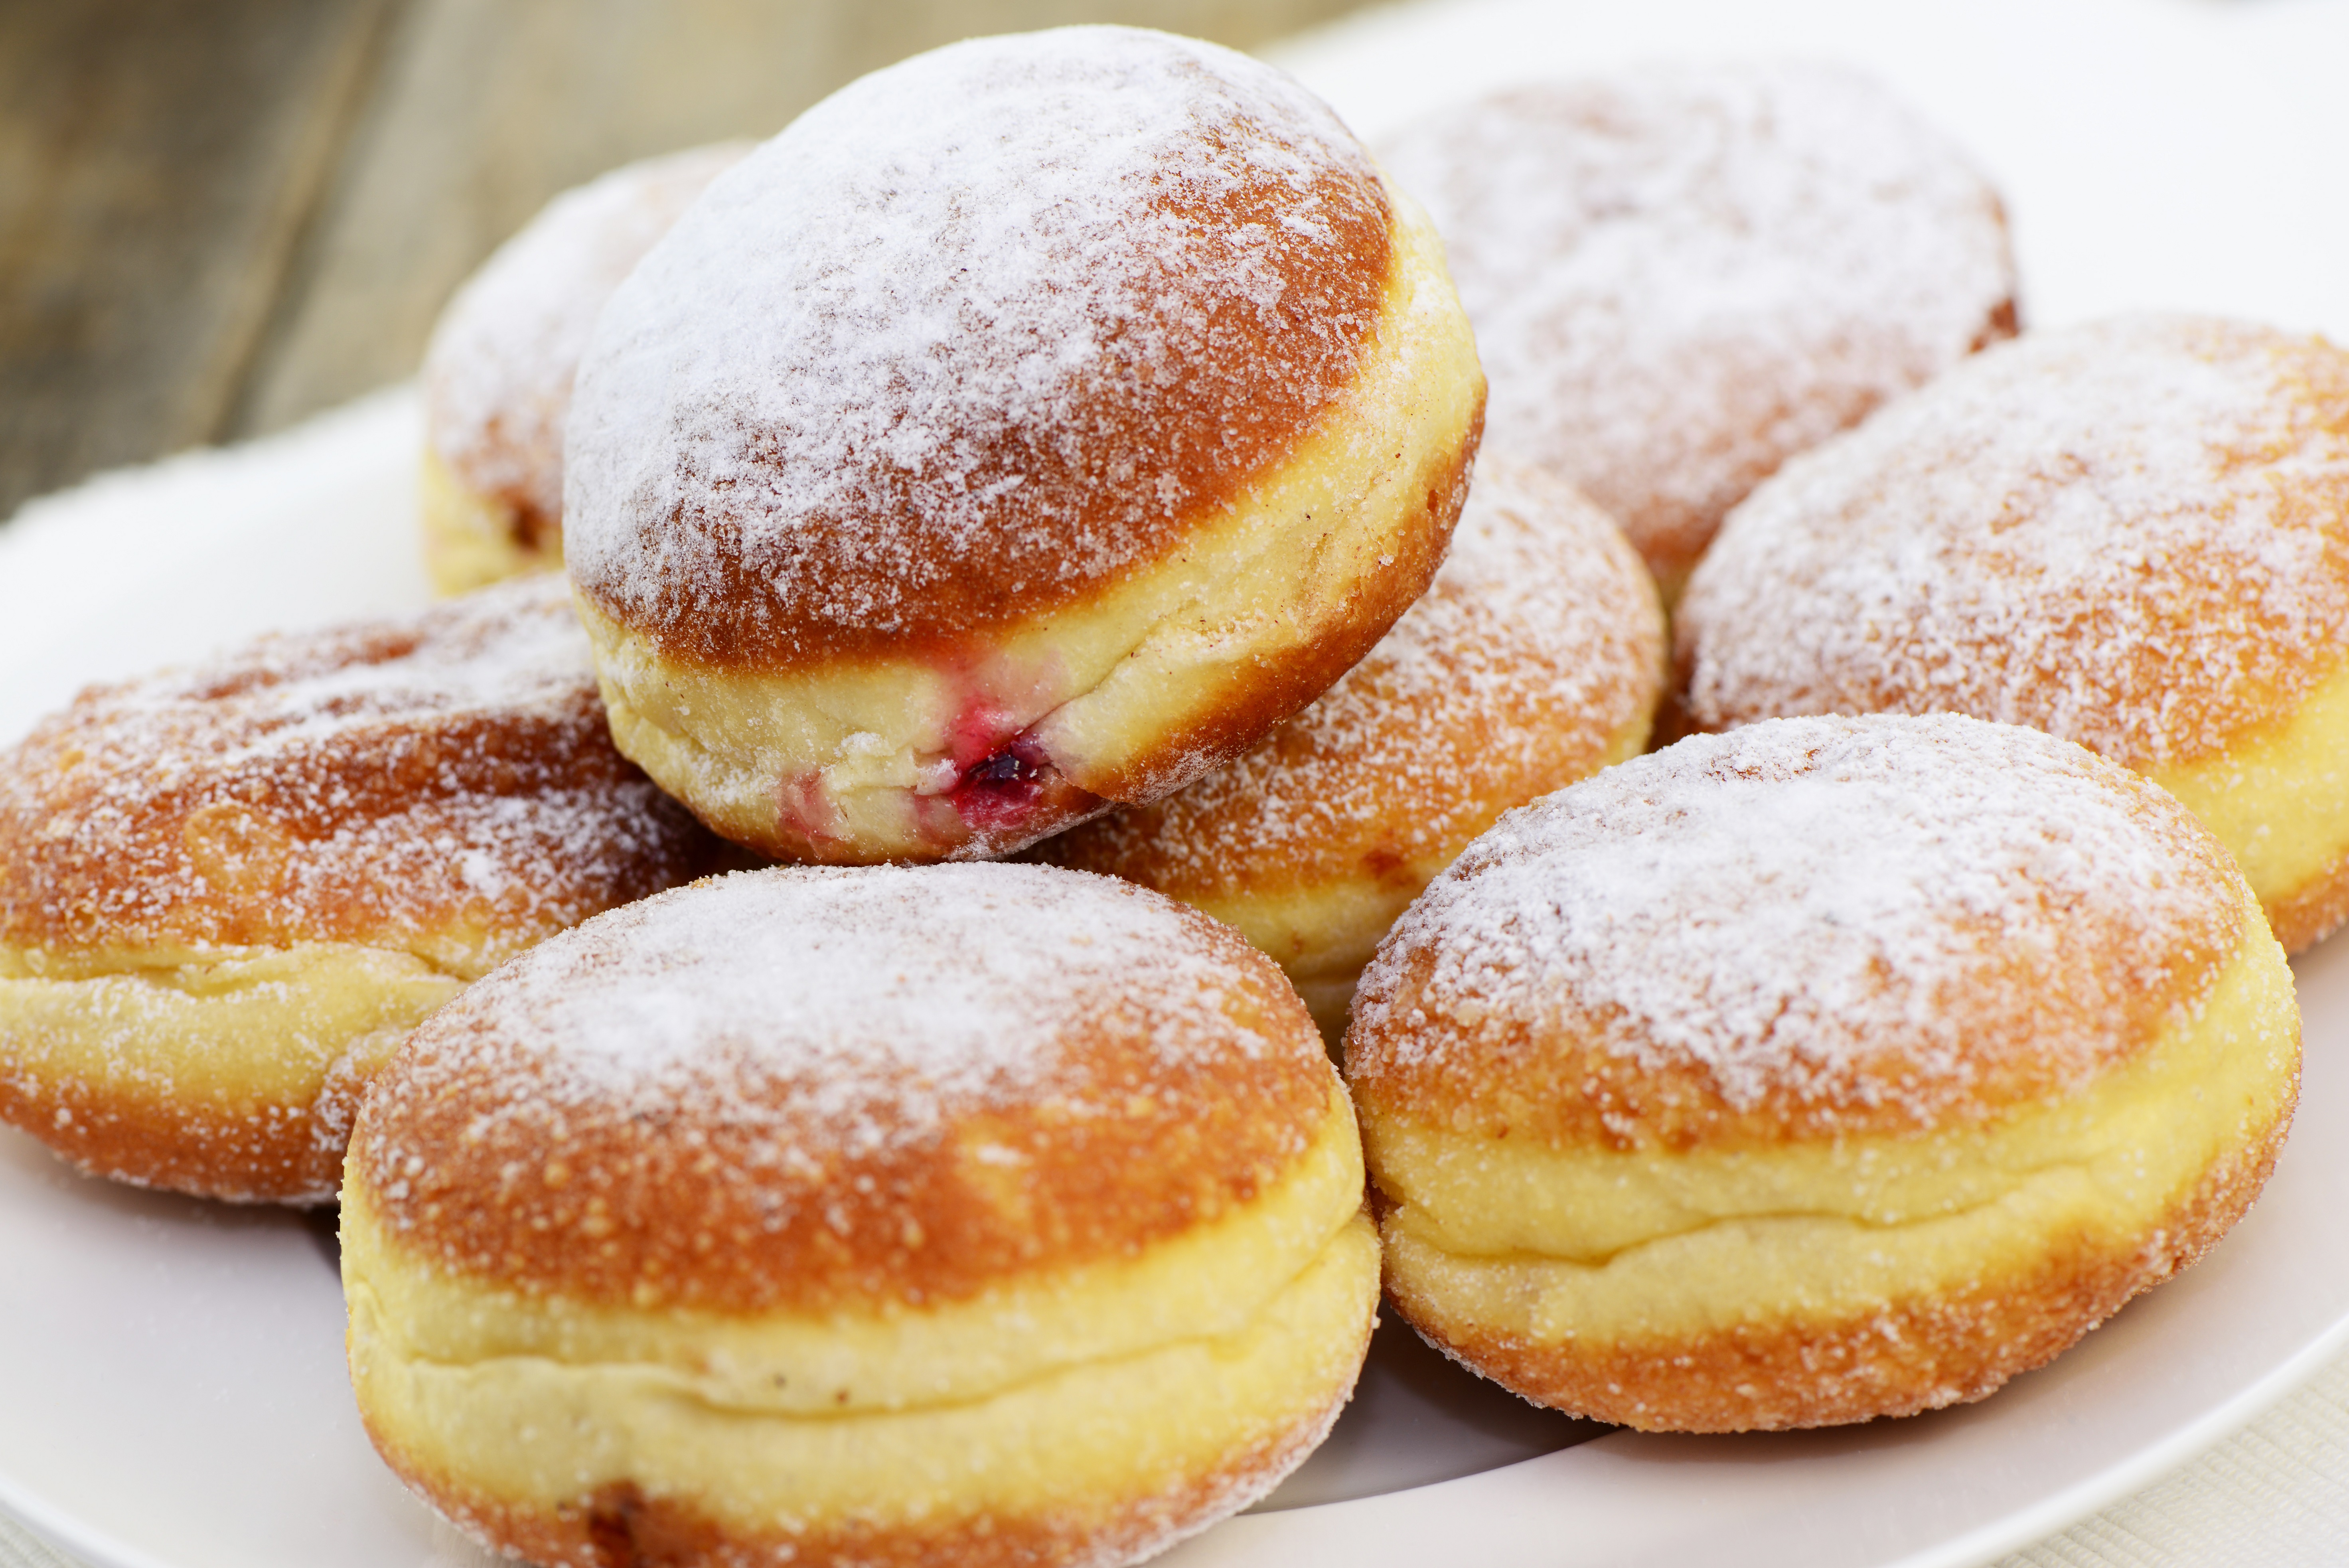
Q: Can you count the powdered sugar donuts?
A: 8